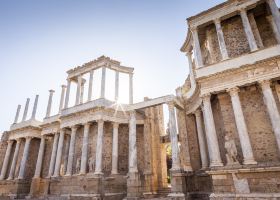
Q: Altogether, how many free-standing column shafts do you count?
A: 5